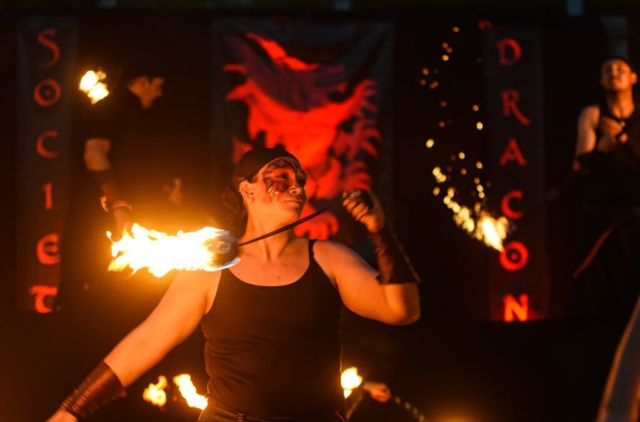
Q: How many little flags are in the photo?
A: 2